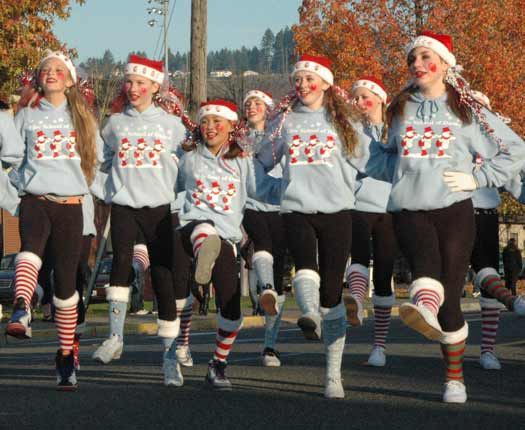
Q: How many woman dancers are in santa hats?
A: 7